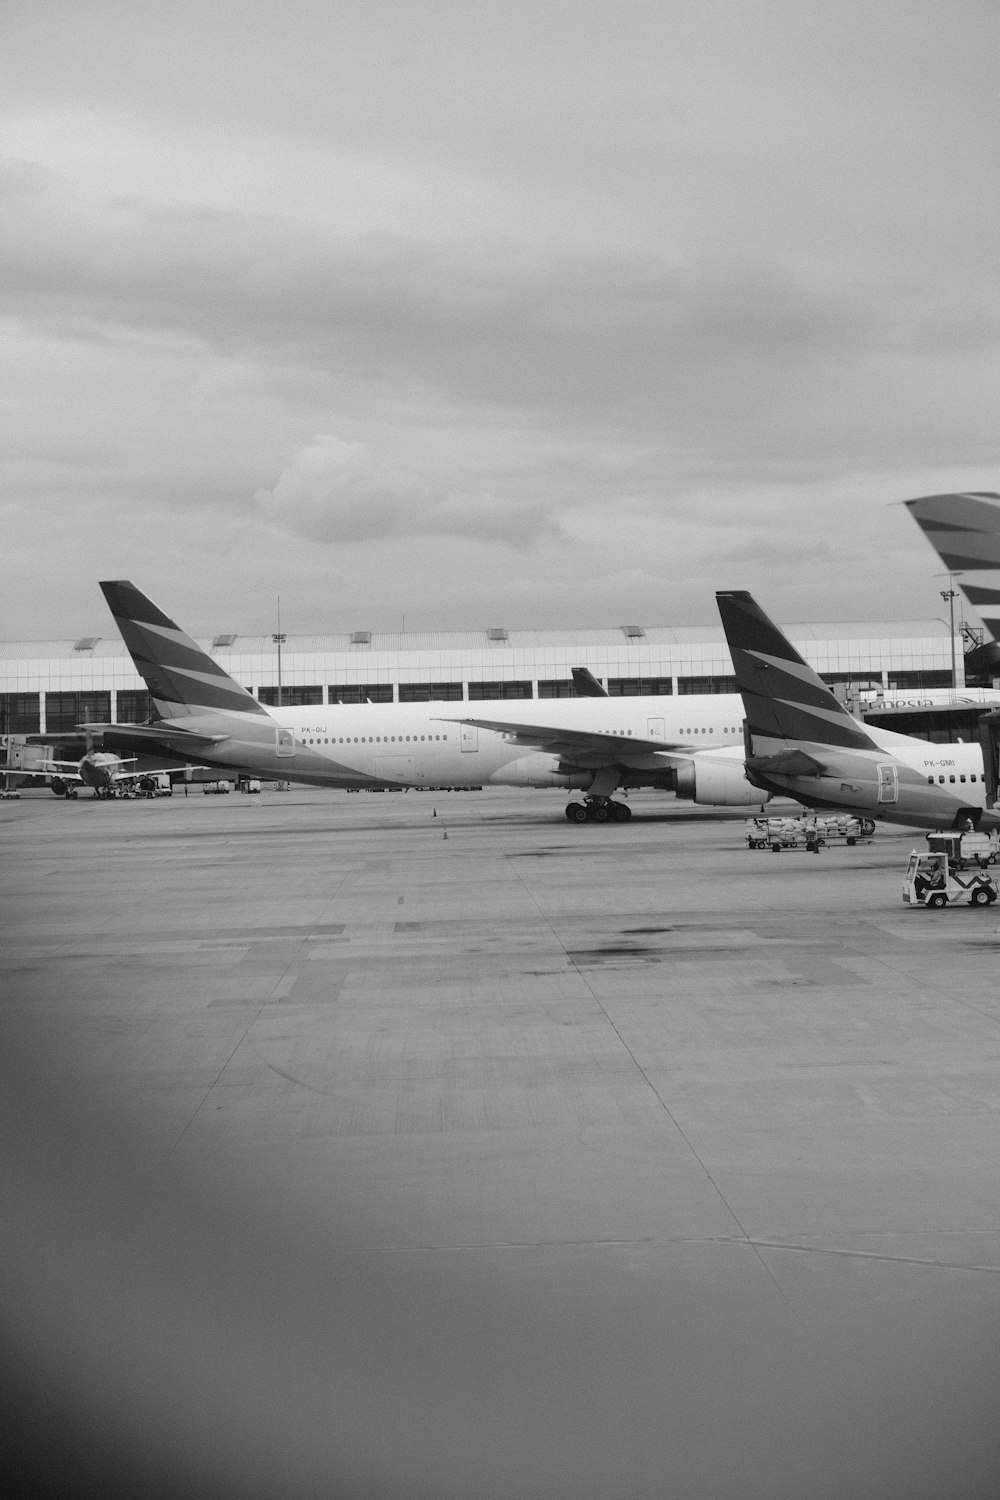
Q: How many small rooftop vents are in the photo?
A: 5